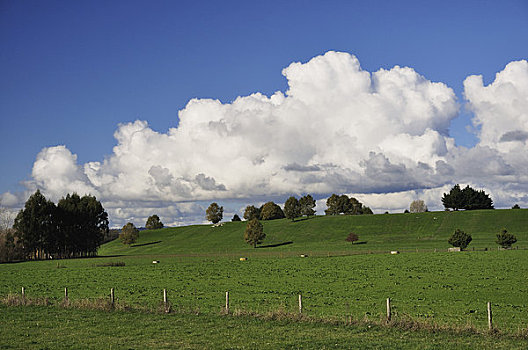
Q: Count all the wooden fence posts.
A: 8